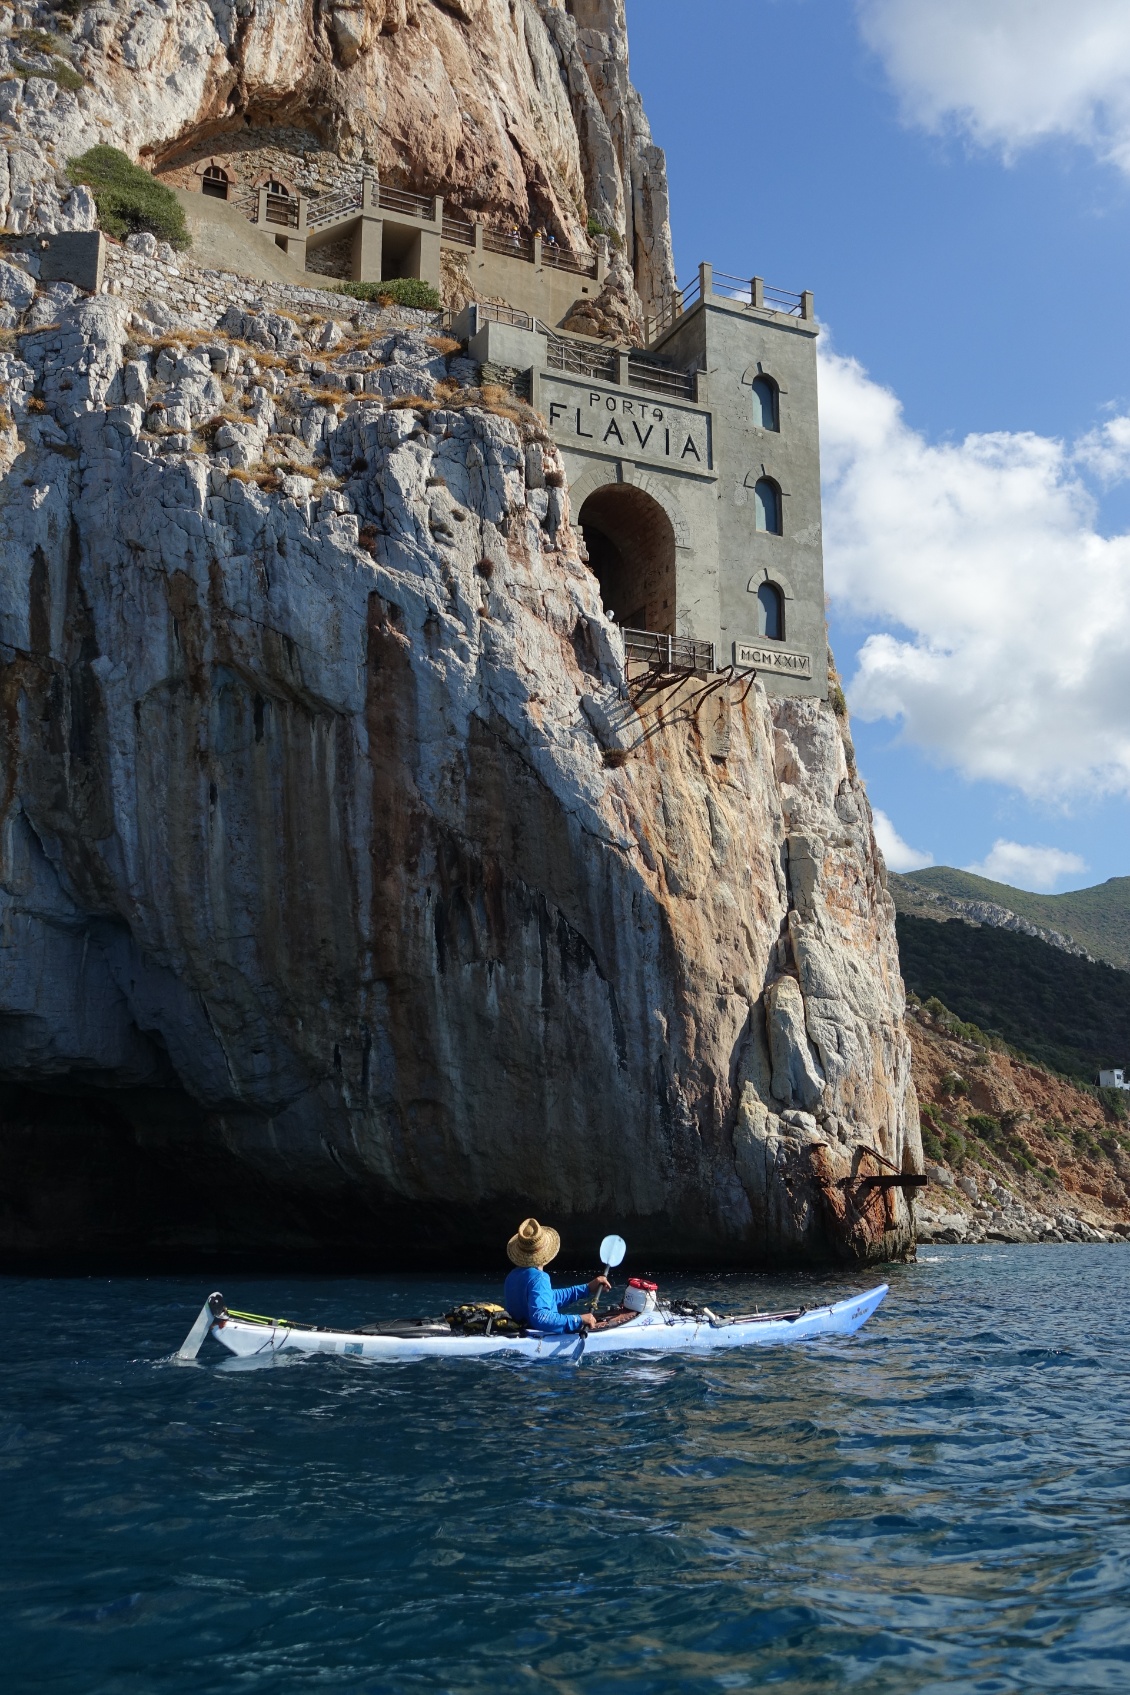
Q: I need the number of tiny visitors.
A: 3